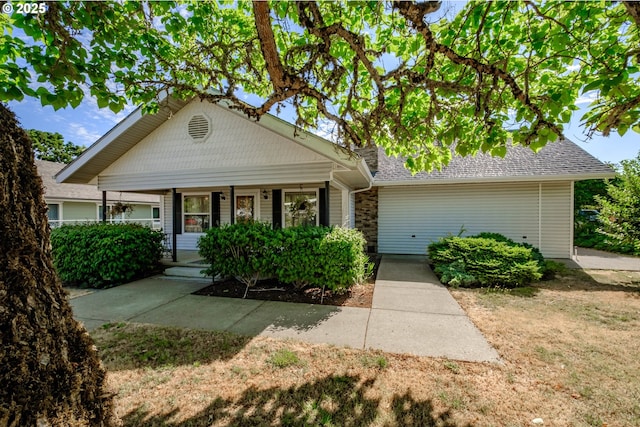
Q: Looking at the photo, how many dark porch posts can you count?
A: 4